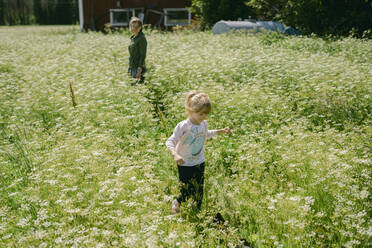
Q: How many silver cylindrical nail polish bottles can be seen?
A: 0